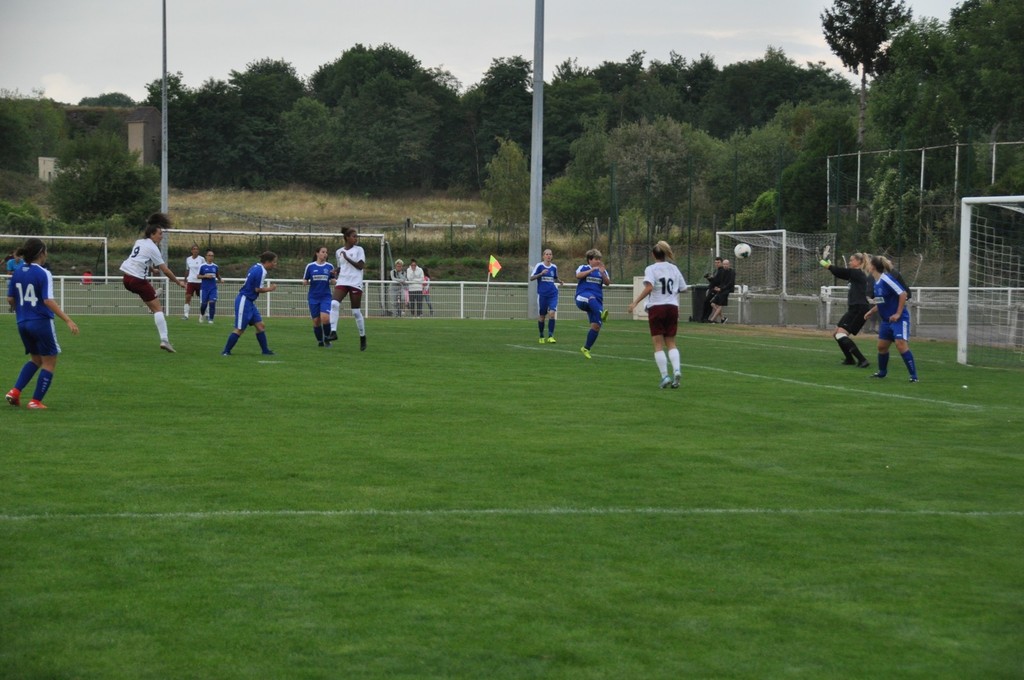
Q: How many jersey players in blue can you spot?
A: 7